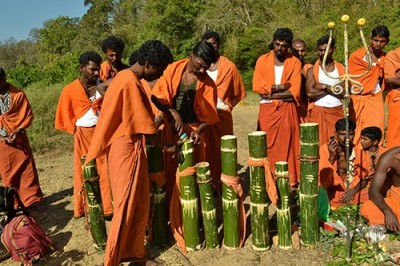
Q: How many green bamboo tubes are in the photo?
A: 8